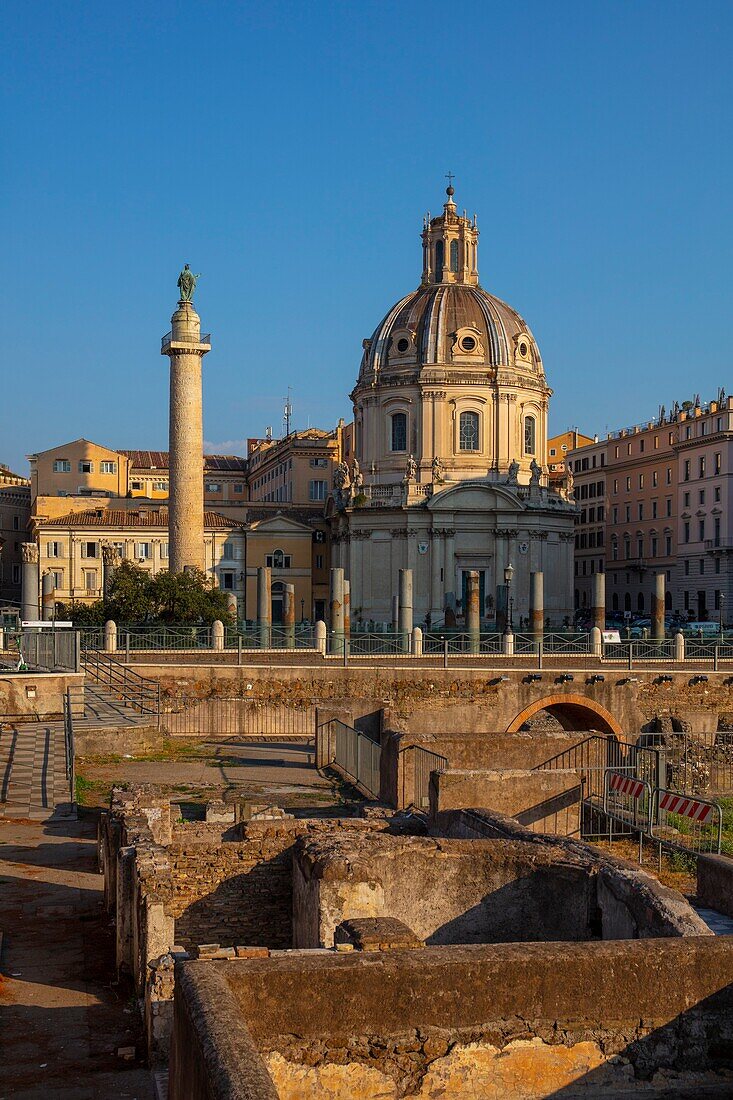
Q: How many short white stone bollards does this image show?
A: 6